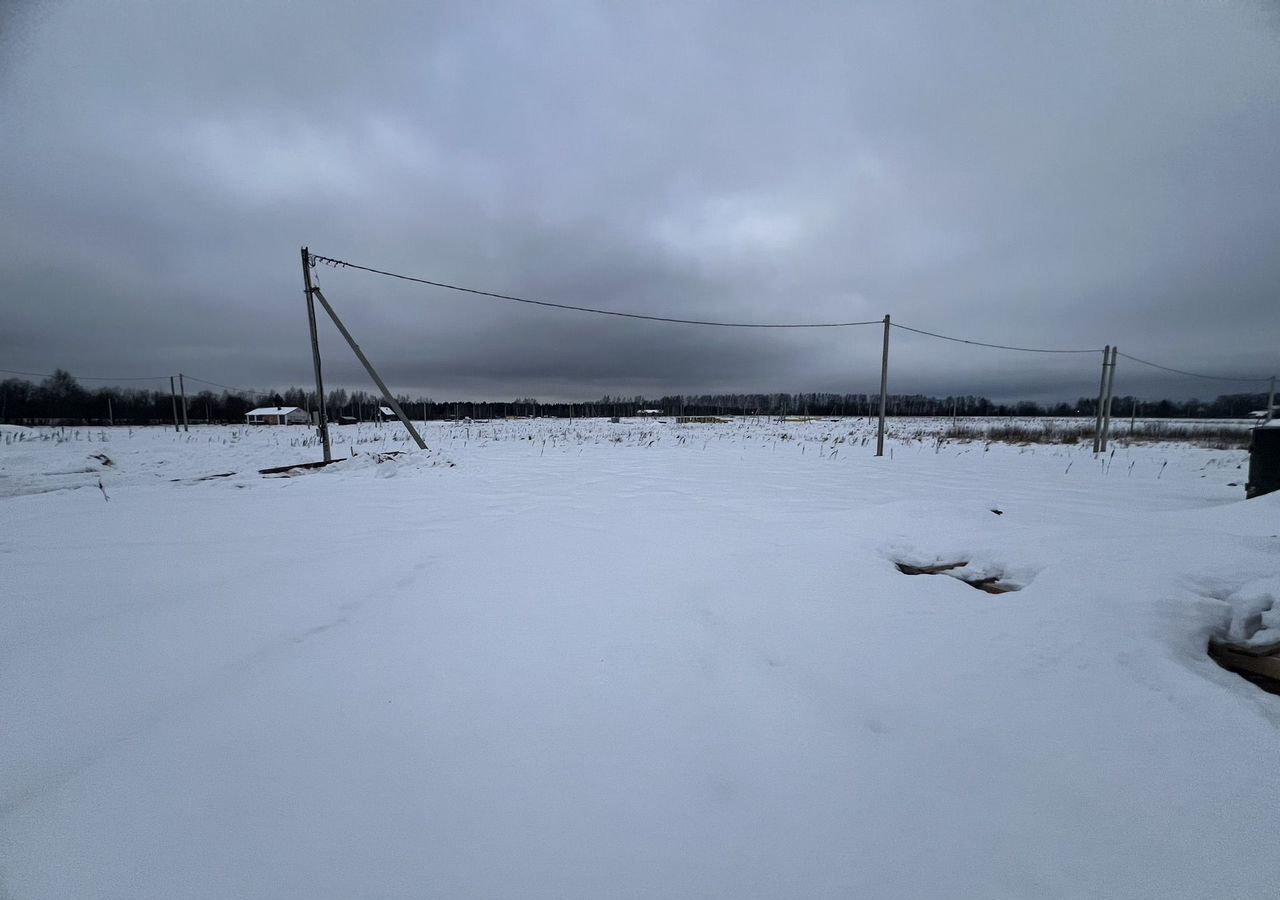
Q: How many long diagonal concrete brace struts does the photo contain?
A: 1